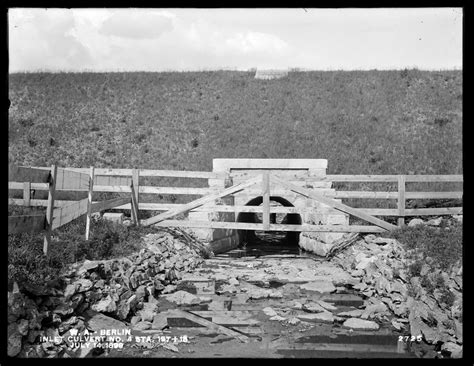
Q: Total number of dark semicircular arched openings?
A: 1